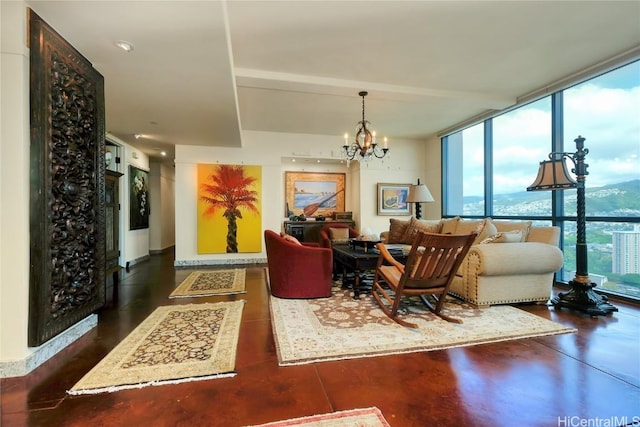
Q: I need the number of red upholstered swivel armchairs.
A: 2